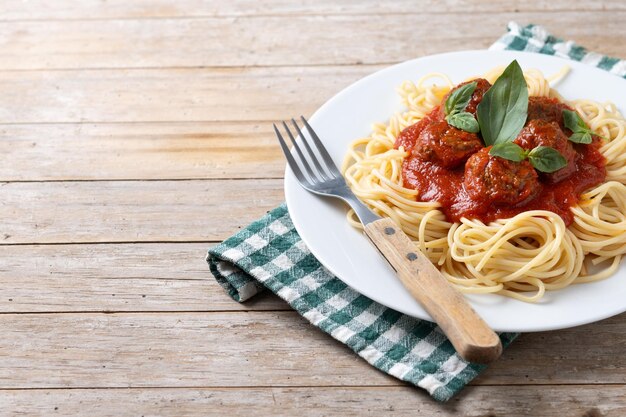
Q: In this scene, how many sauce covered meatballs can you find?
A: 5